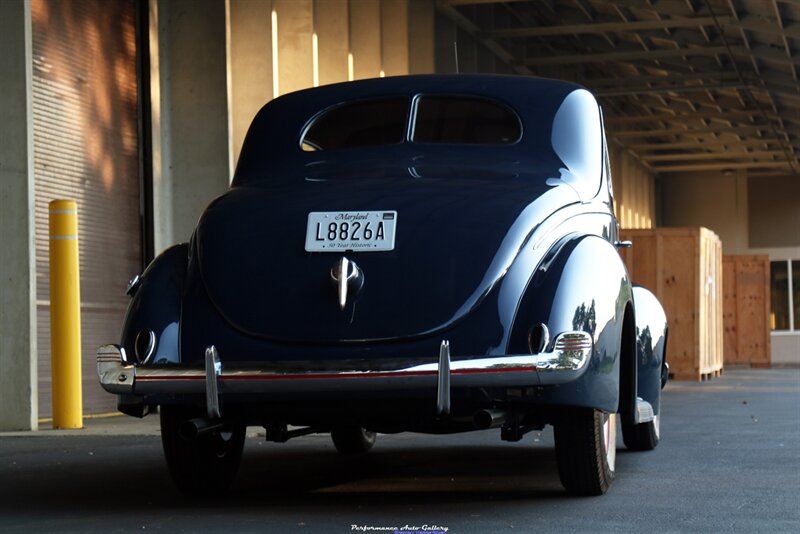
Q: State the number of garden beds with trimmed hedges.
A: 0